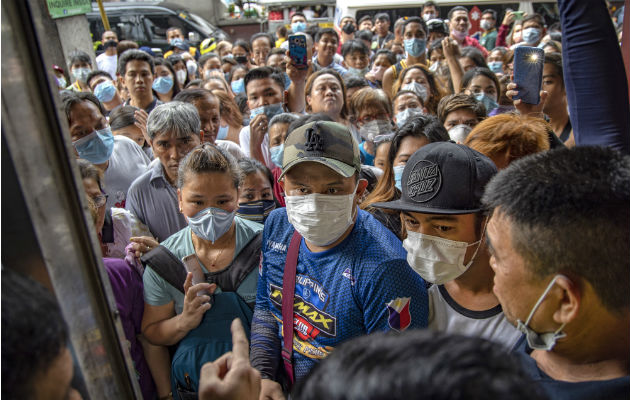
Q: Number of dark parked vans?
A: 1